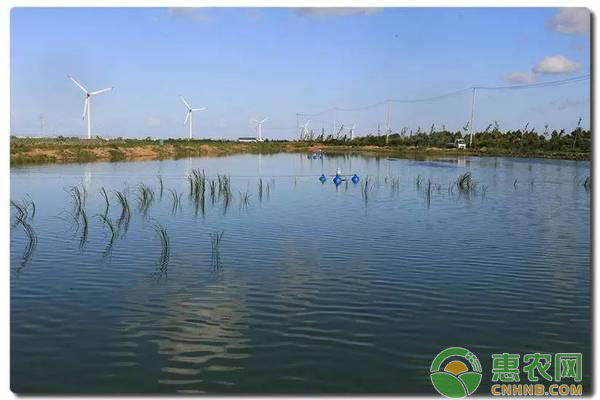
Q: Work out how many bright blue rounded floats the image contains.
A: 3